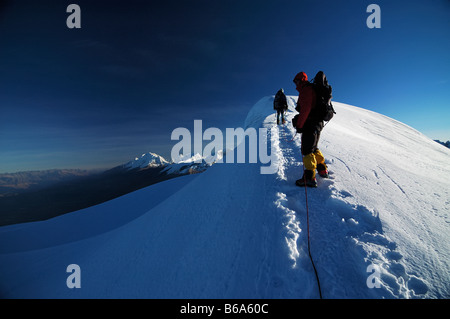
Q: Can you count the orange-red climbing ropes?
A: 1